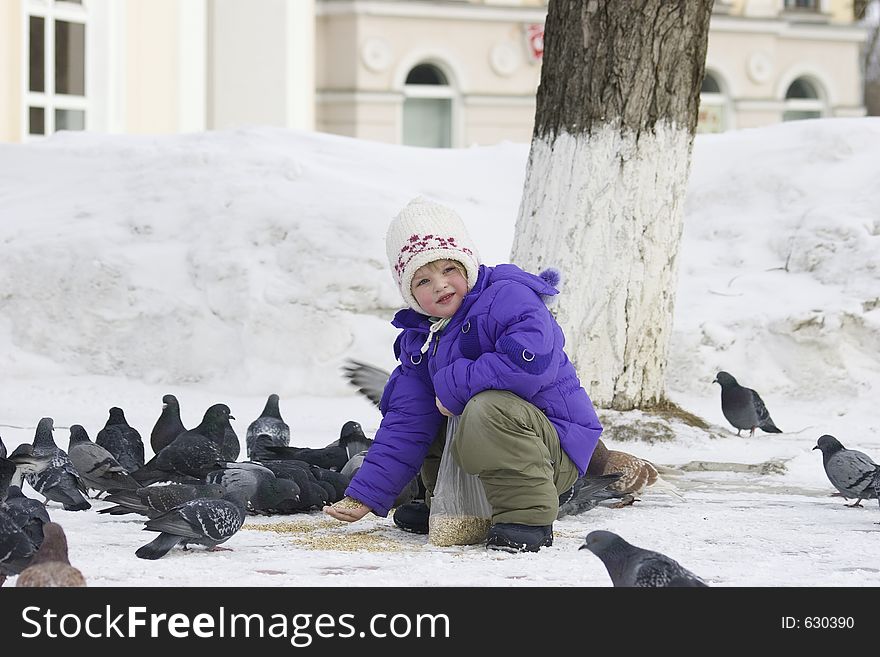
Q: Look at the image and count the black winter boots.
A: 2